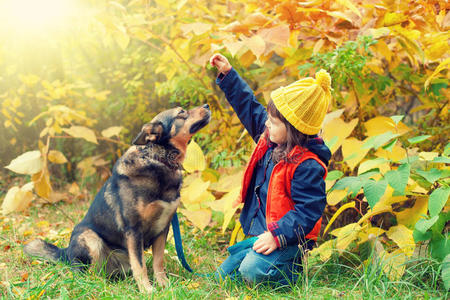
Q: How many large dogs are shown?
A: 1